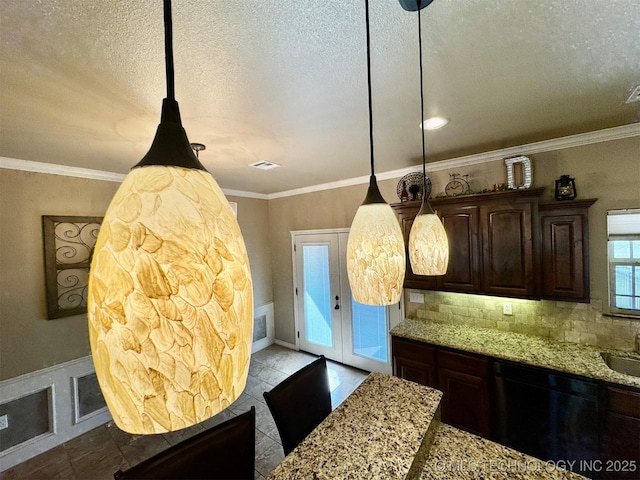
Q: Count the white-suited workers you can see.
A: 0